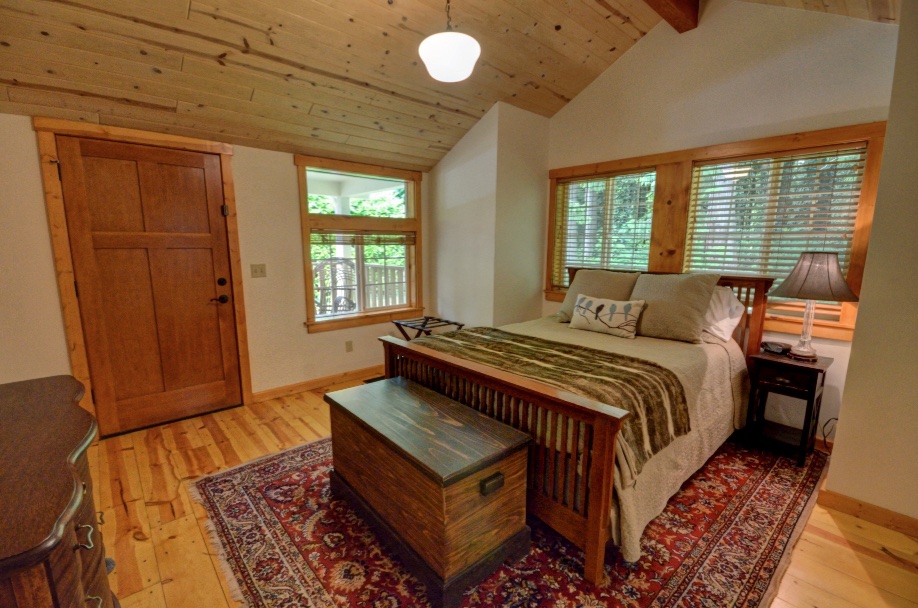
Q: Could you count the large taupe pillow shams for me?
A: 2